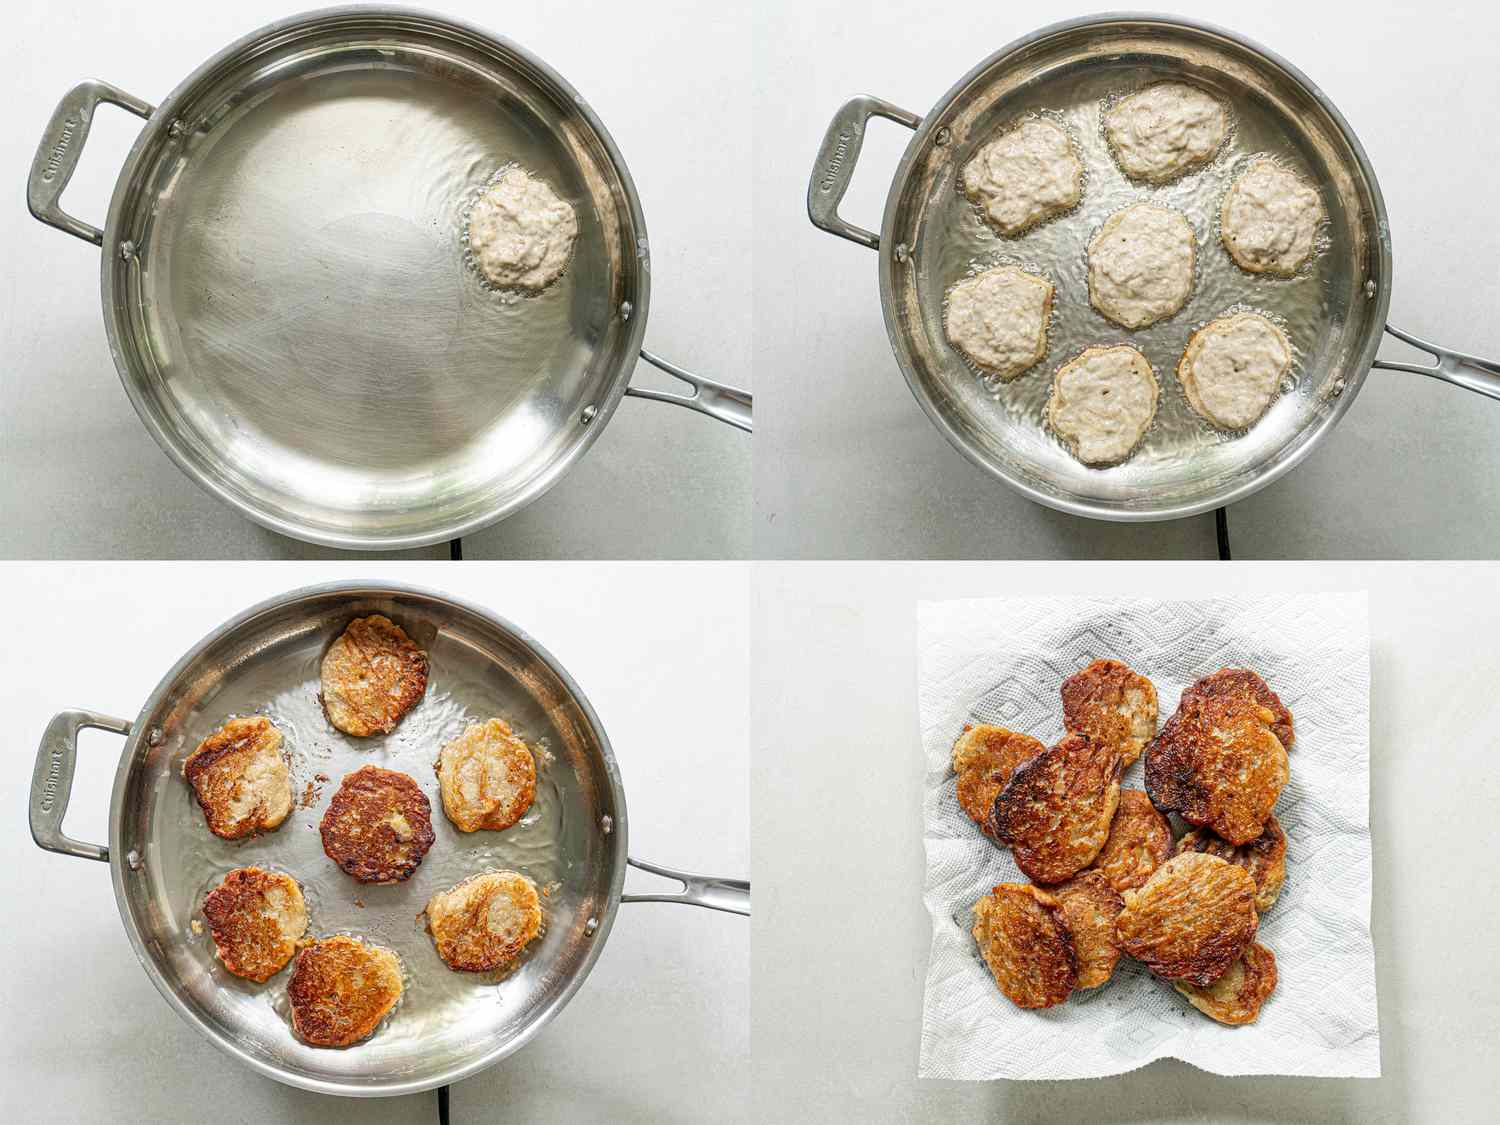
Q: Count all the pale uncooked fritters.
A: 8